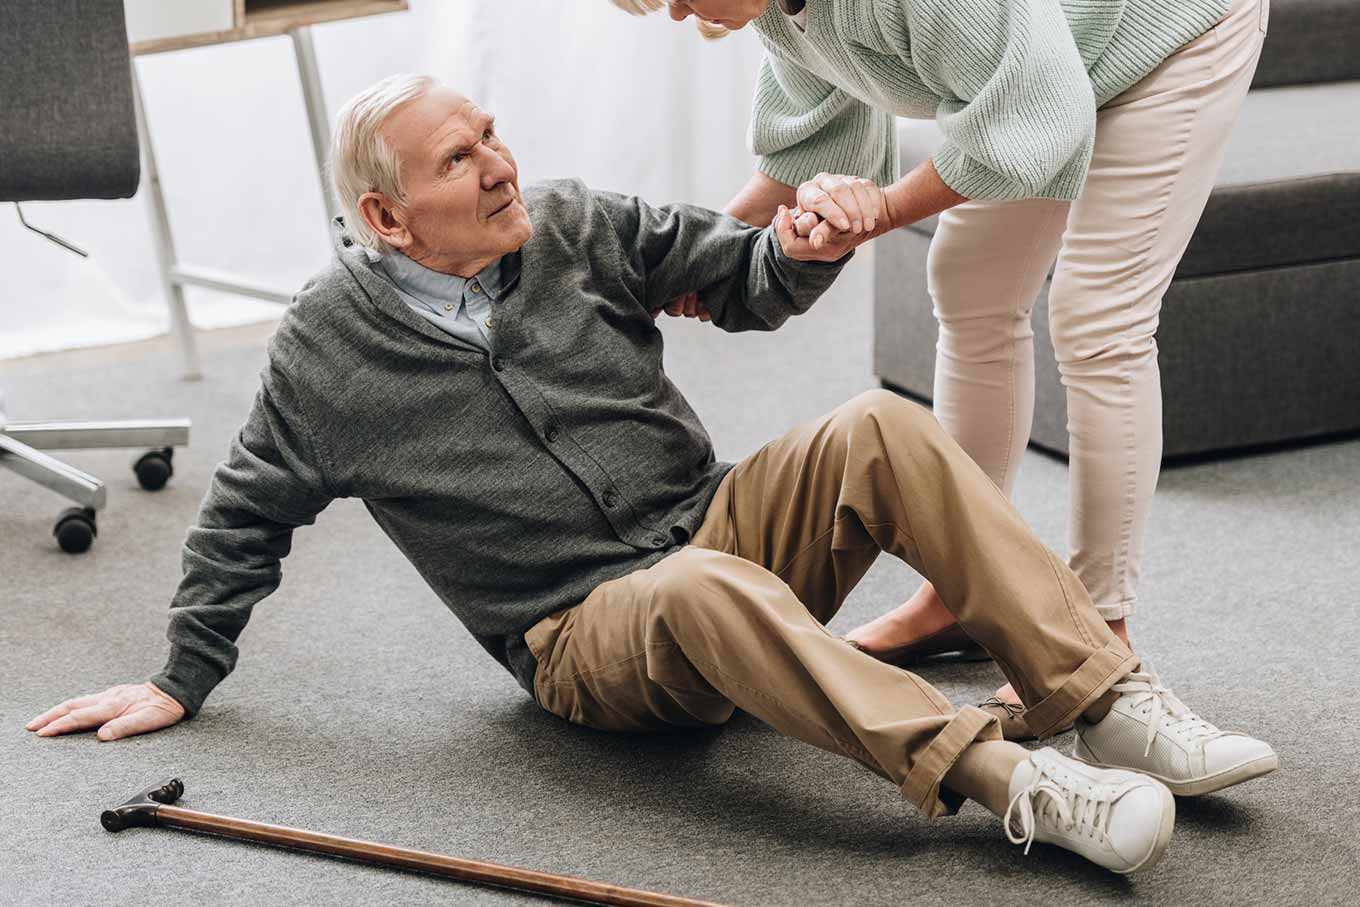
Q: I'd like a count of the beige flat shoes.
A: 2